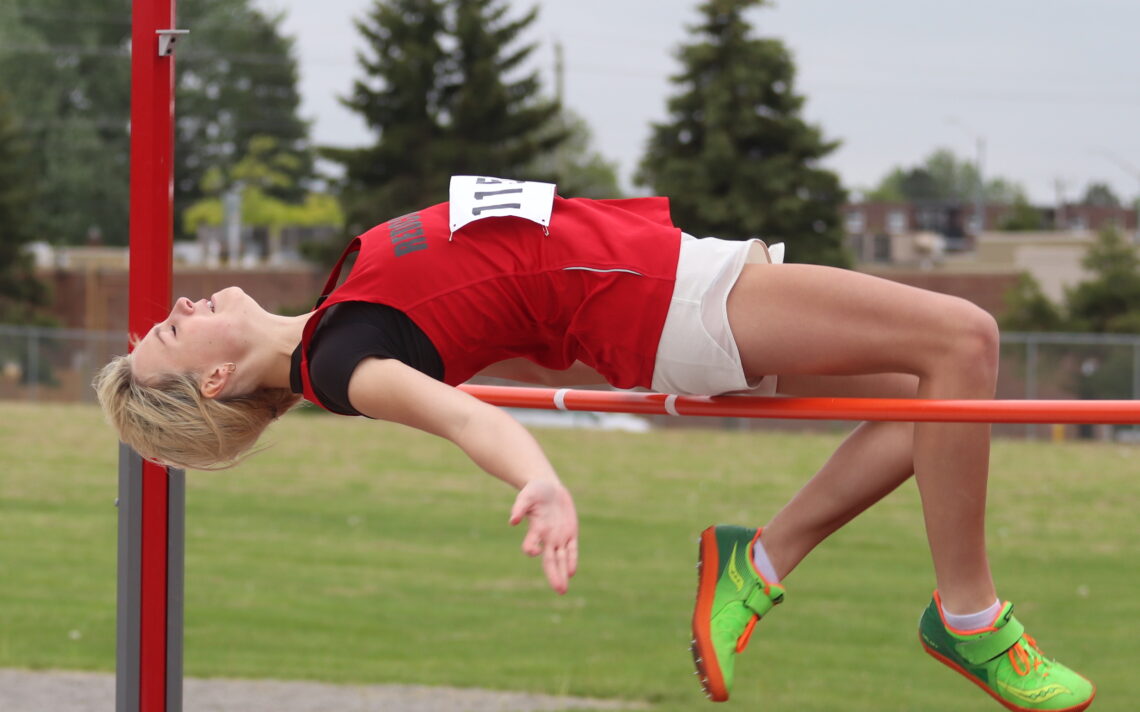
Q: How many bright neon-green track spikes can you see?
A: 2